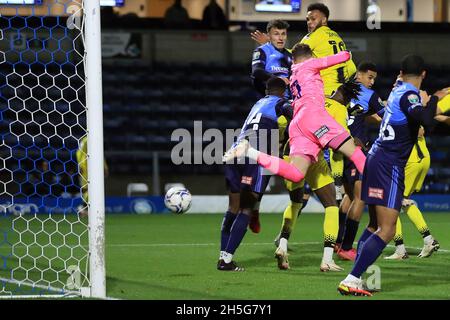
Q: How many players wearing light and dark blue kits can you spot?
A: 4